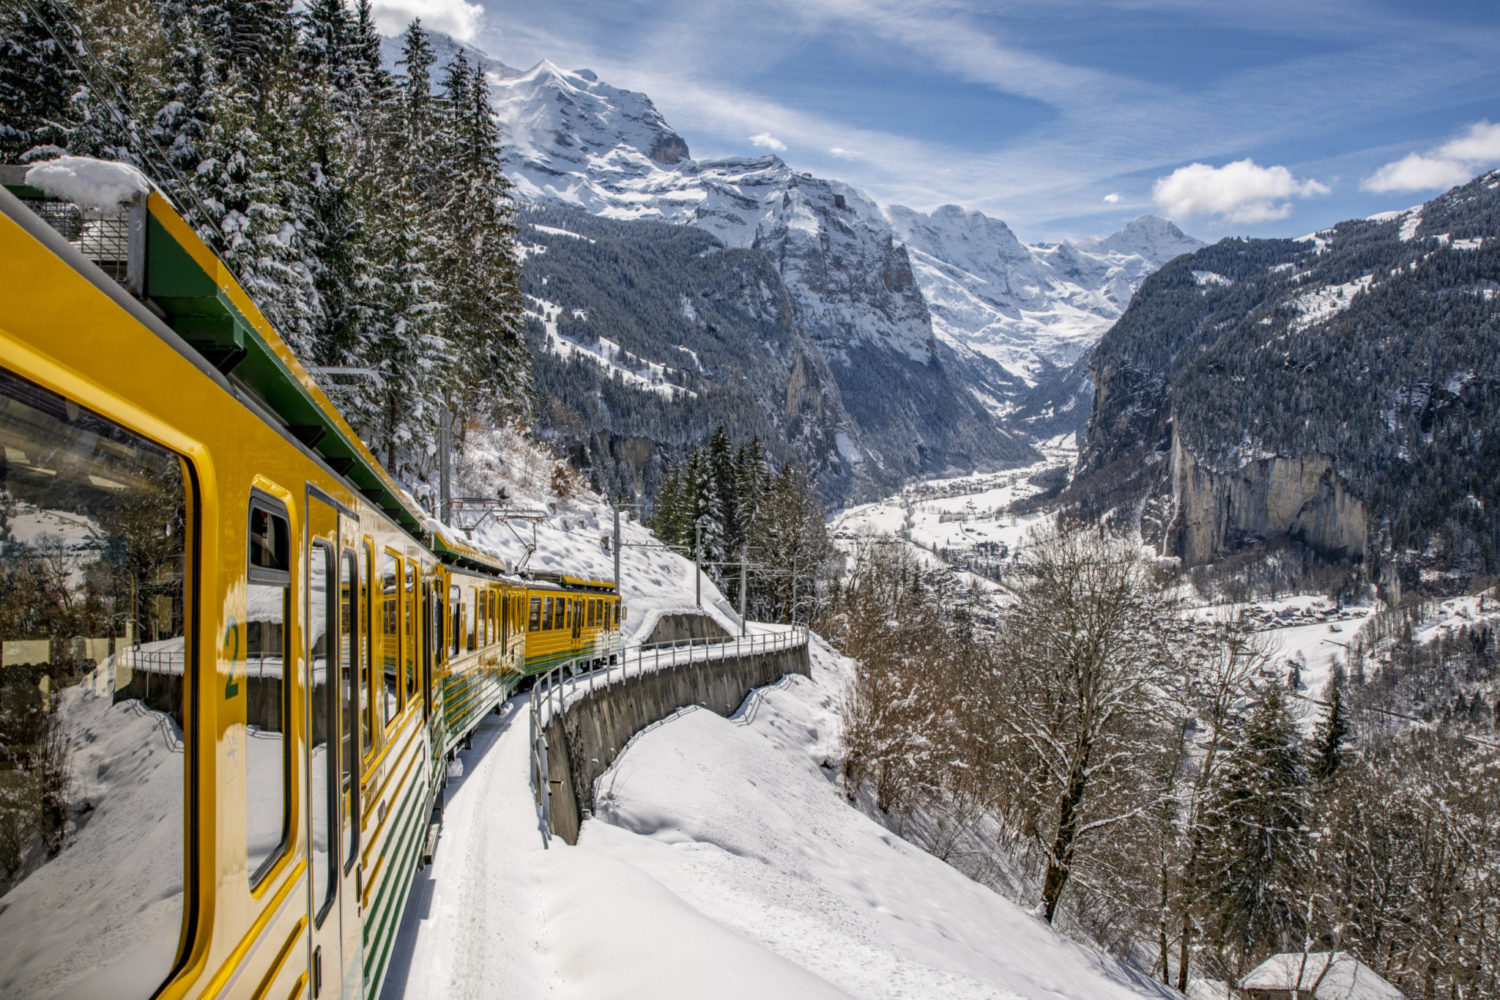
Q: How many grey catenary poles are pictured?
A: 5